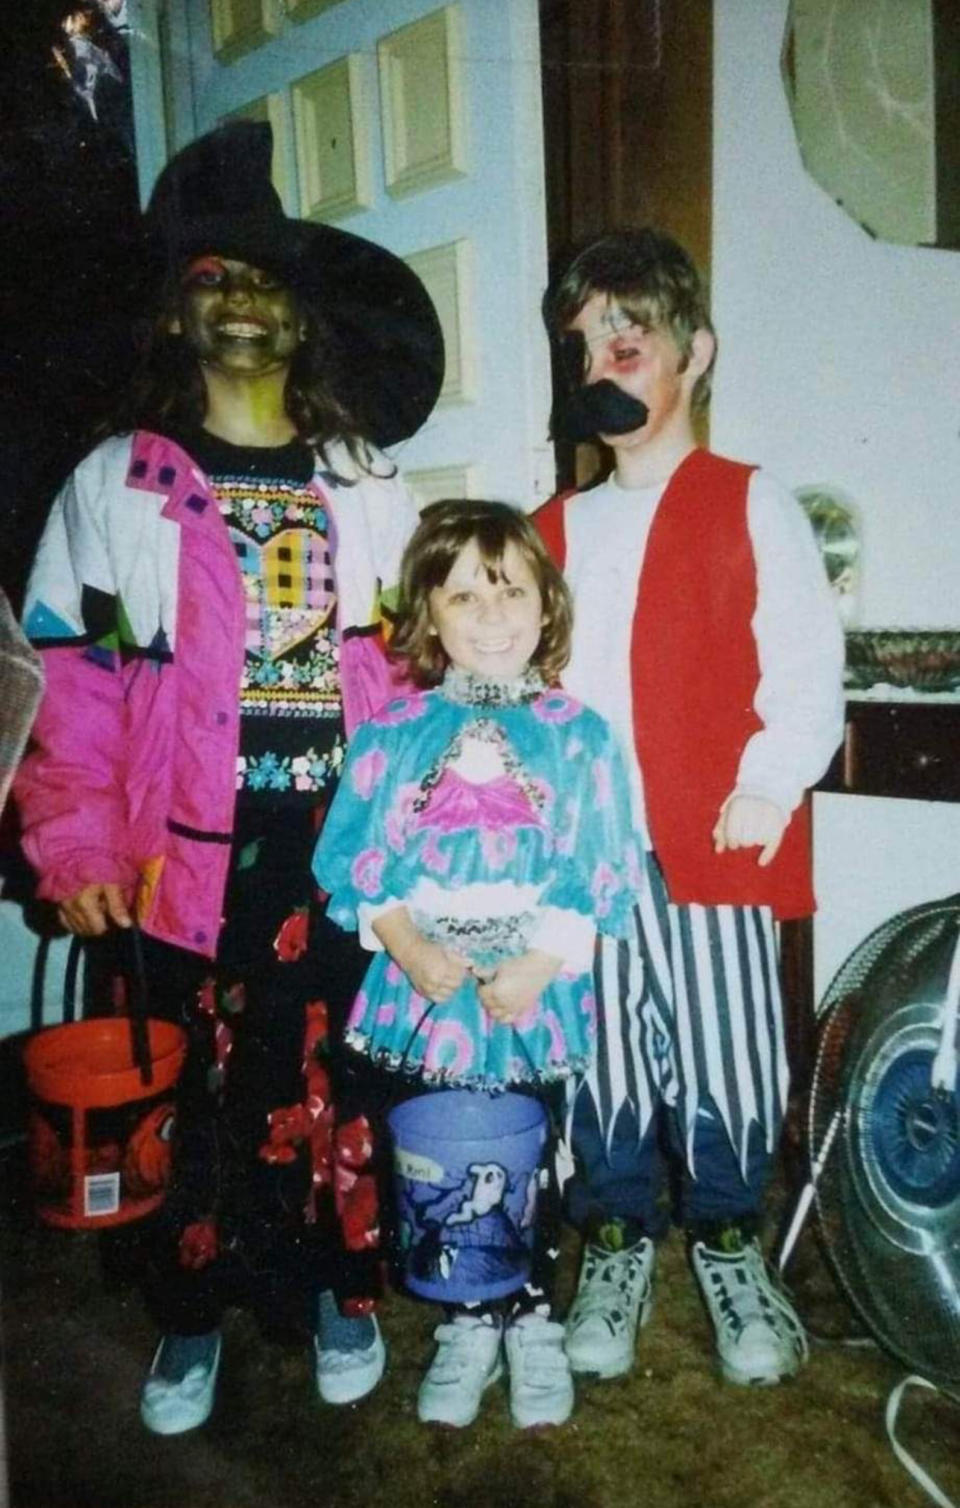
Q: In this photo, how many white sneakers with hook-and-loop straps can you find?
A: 2